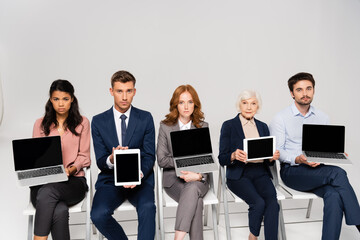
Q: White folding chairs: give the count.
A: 5